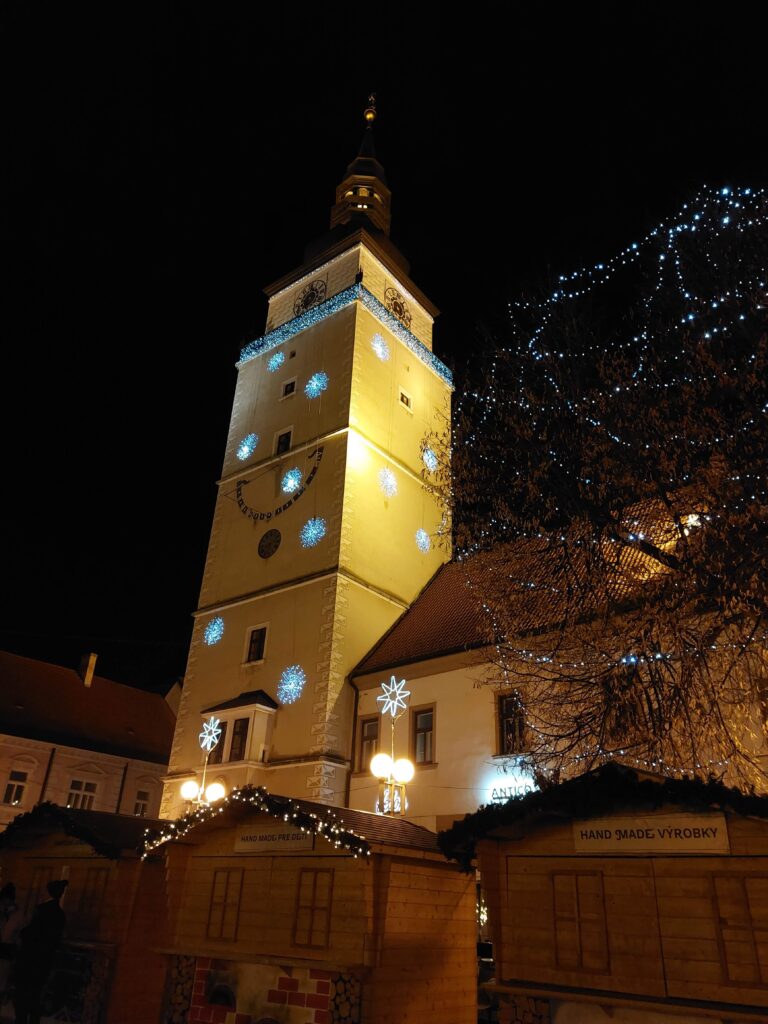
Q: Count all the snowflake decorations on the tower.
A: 11